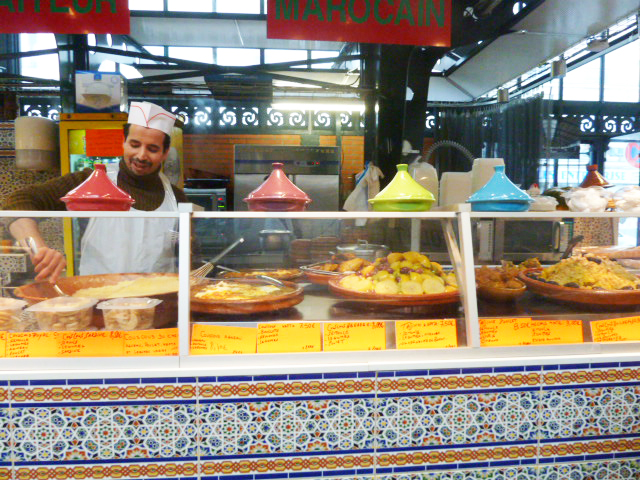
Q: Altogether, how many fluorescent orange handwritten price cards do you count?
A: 11